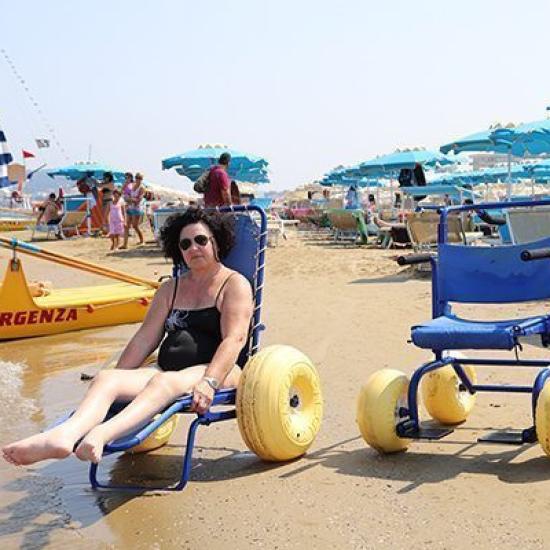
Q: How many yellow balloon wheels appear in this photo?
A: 5